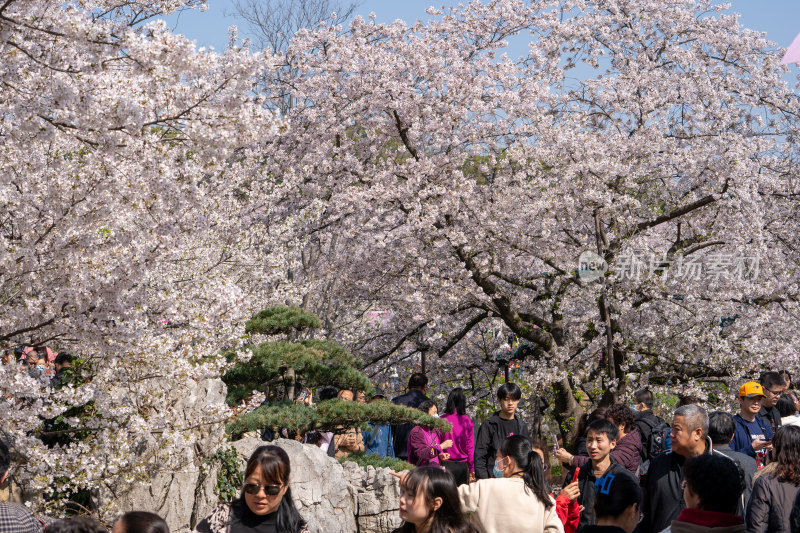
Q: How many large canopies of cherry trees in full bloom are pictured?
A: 2